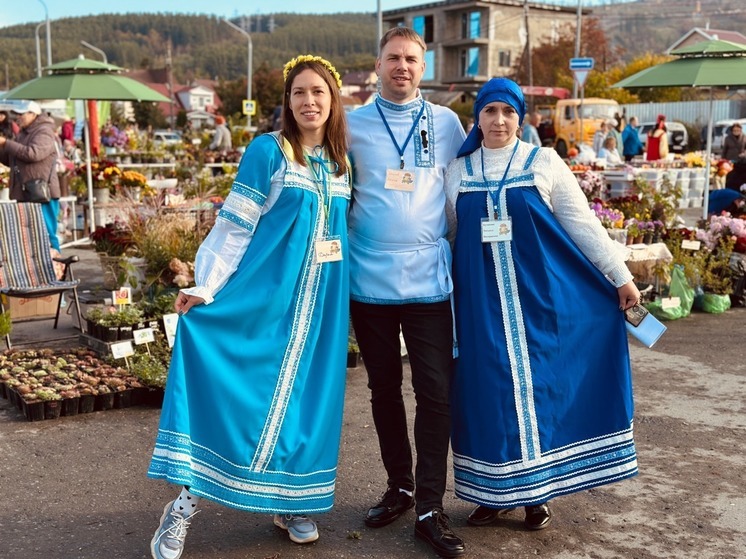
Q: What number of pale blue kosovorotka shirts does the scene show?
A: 1